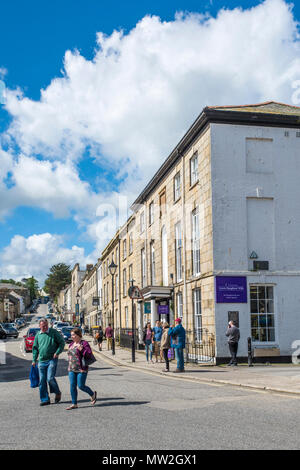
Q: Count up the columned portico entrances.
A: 1